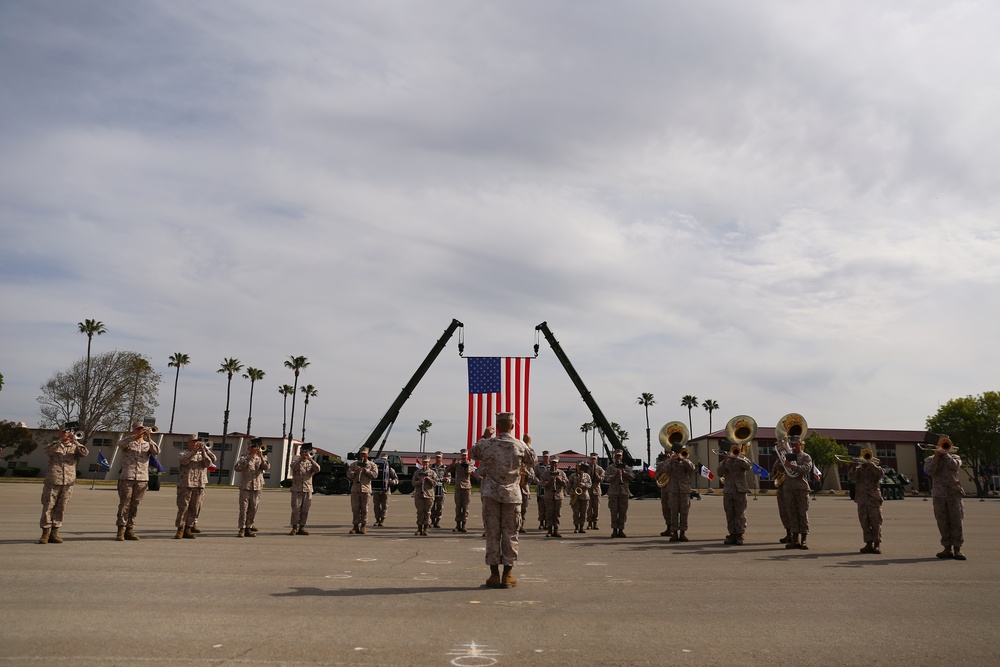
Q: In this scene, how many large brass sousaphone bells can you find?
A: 3